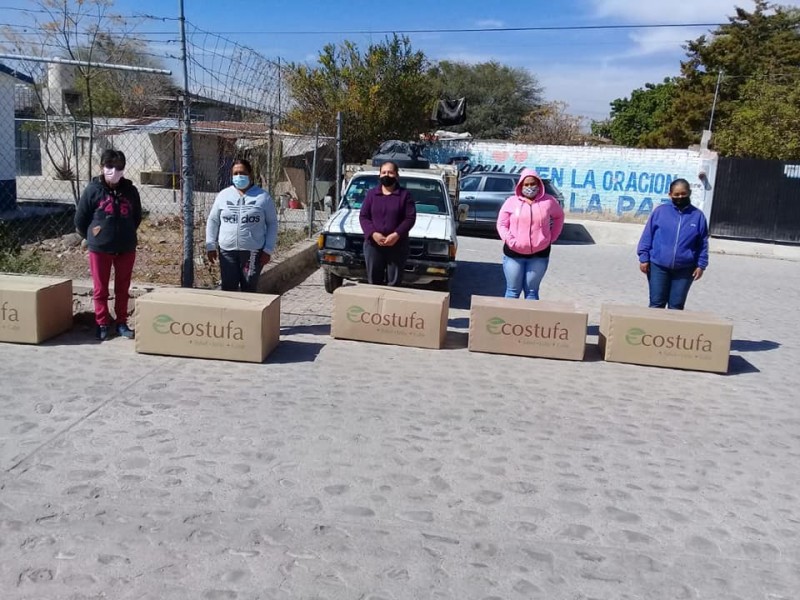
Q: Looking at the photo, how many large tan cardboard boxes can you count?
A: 5